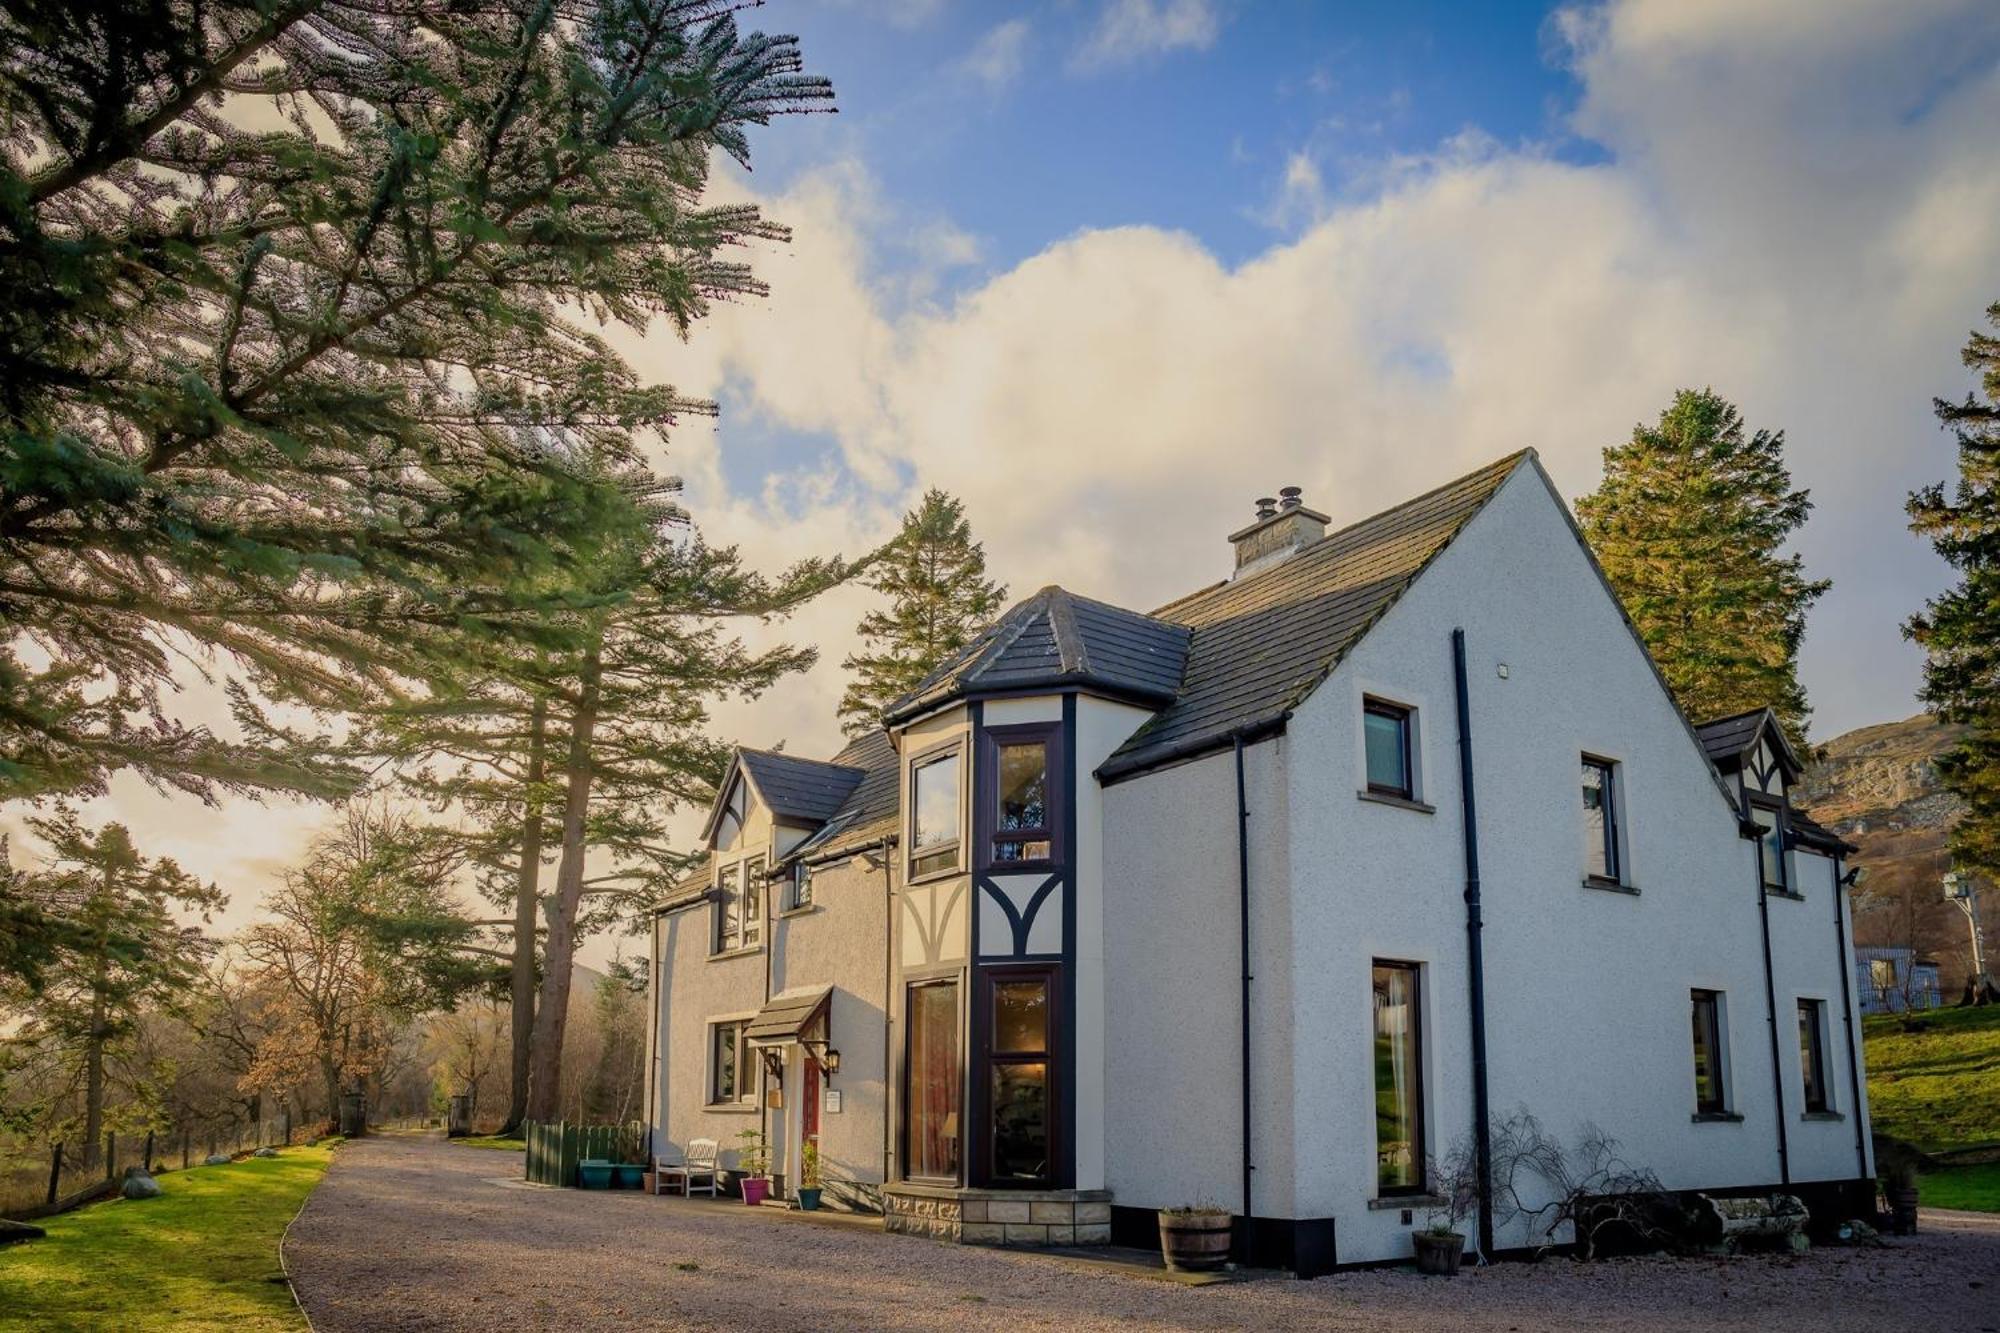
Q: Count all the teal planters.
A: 3